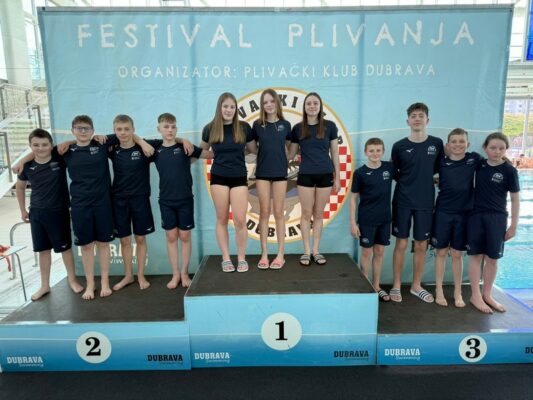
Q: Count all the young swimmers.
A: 11